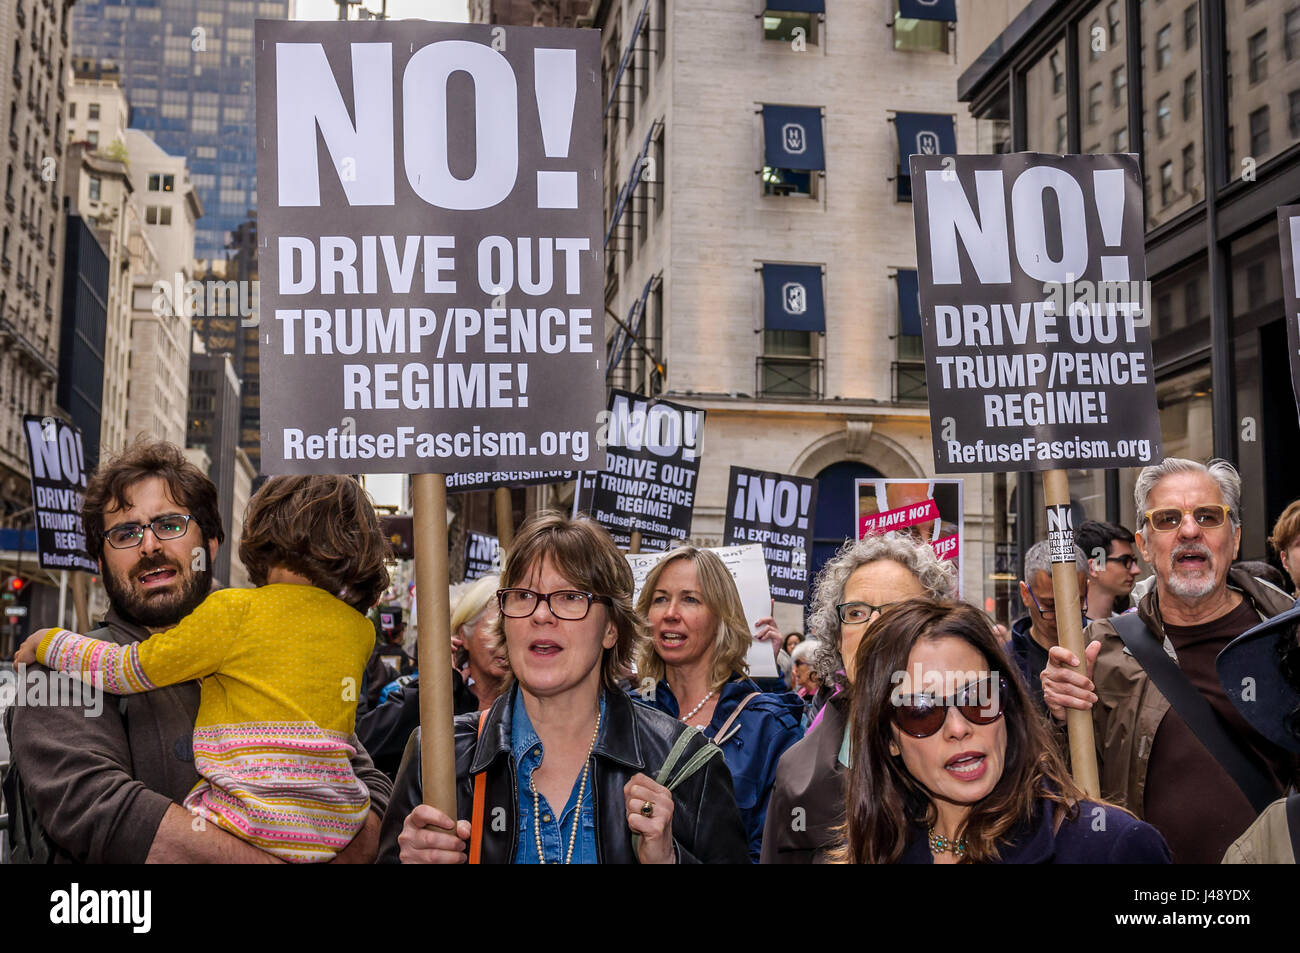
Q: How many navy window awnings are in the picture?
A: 6